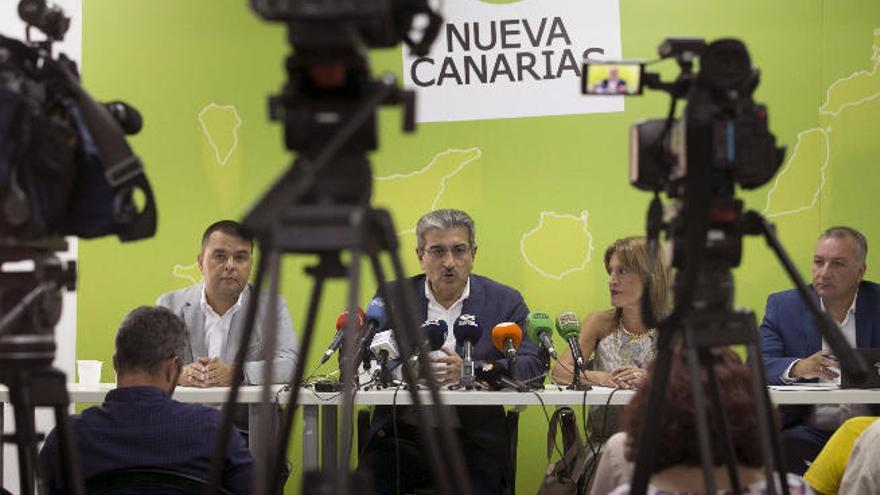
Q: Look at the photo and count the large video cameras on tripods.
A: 3